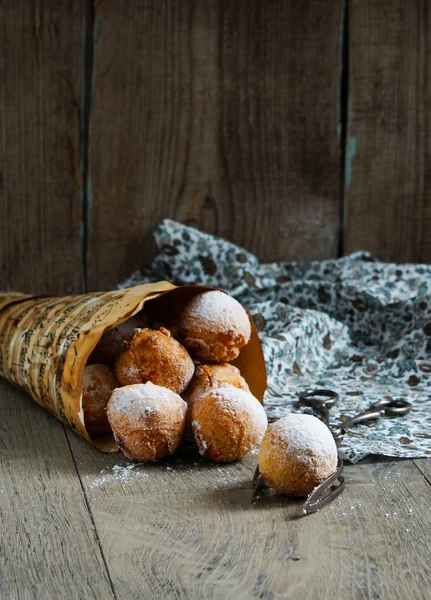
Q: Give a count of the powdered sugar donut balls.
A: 8